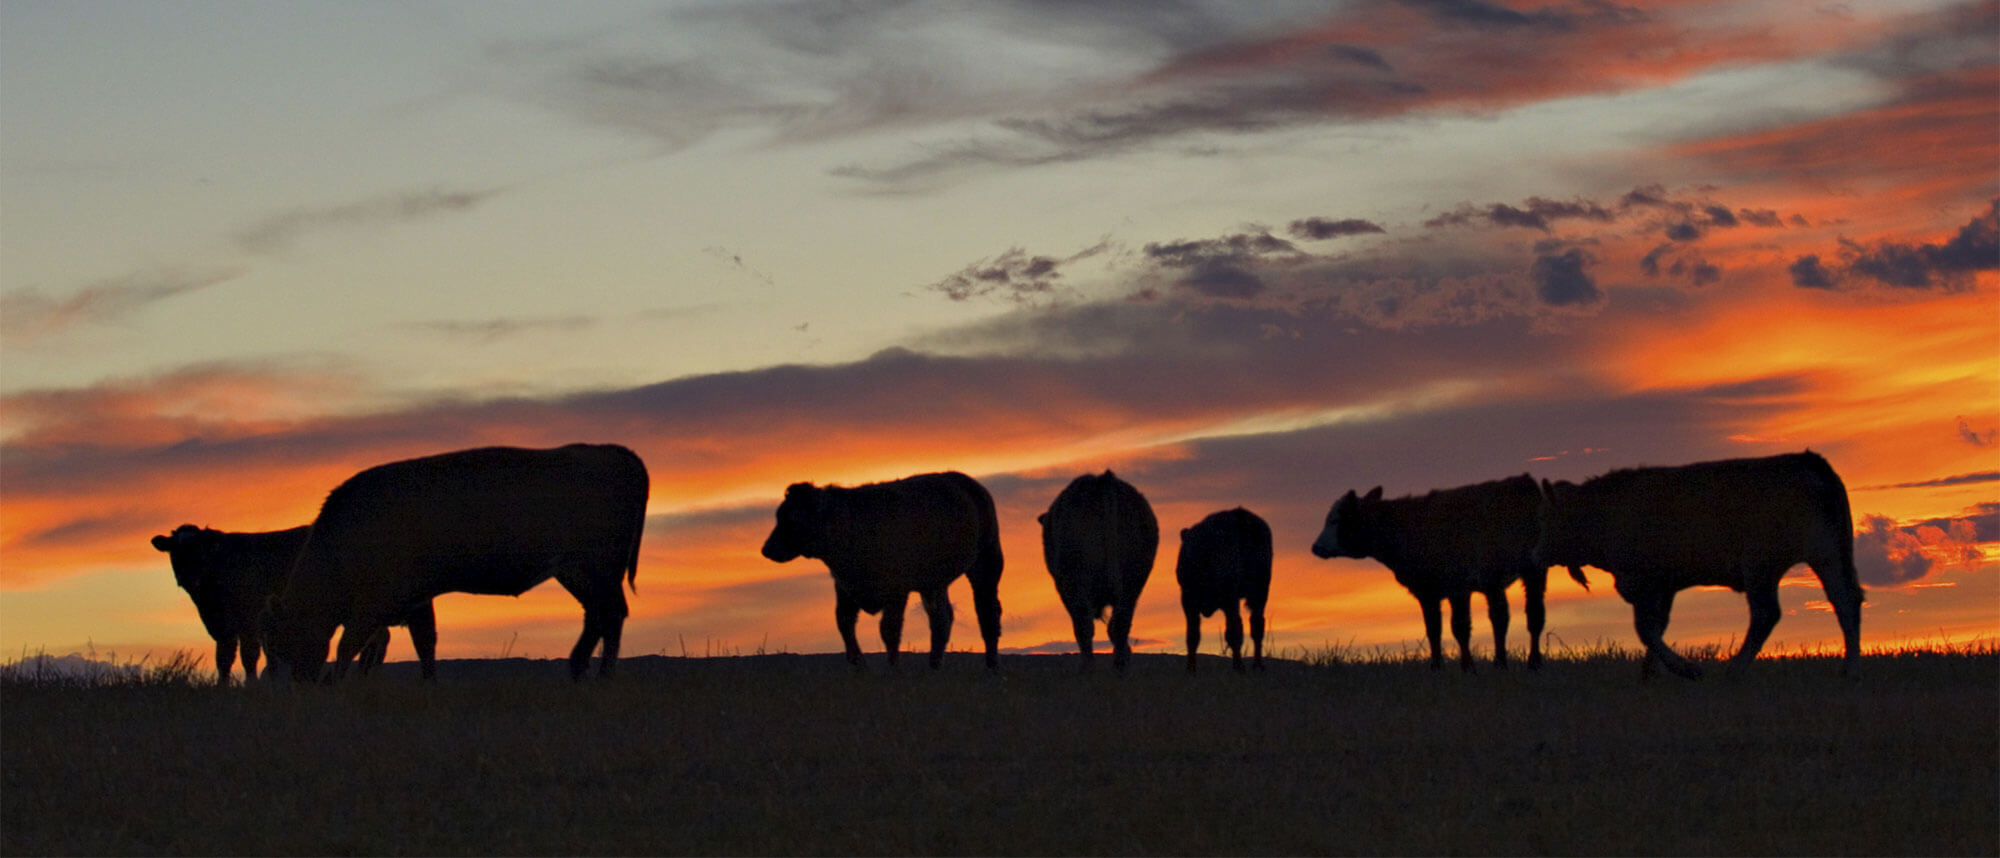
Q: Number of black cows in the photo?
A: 7